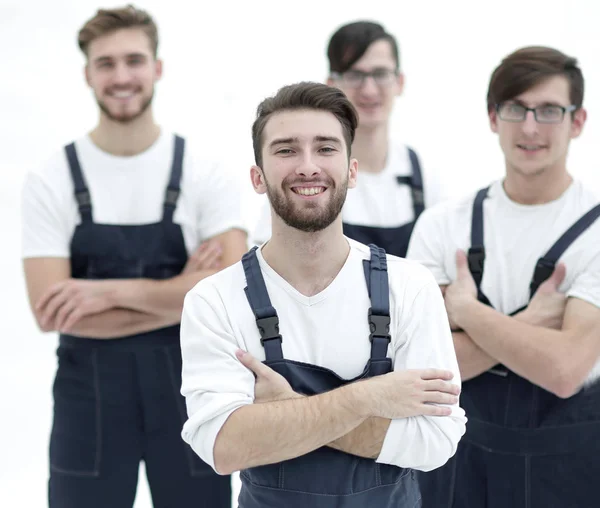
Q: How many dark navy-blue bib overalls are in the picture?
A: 4